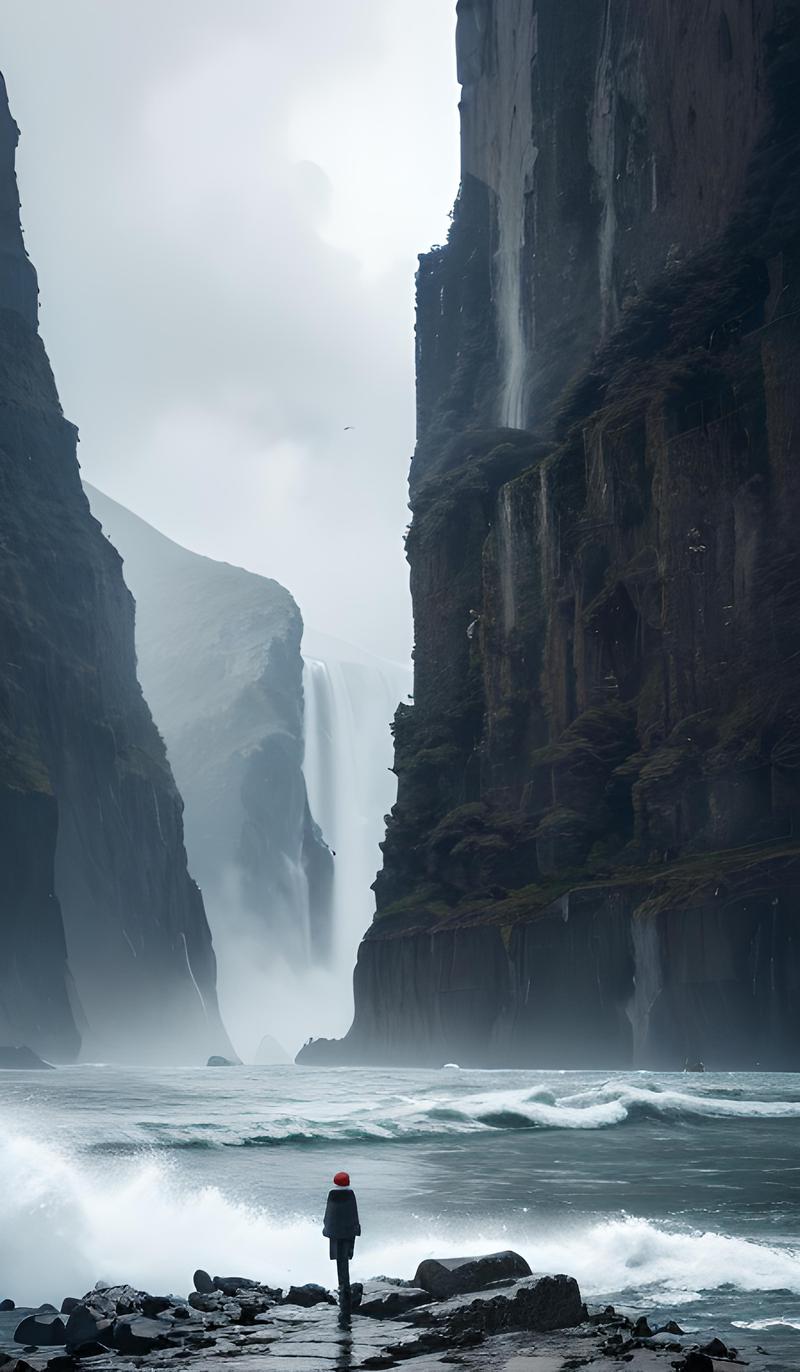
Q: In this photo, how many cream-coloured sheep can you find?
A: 0